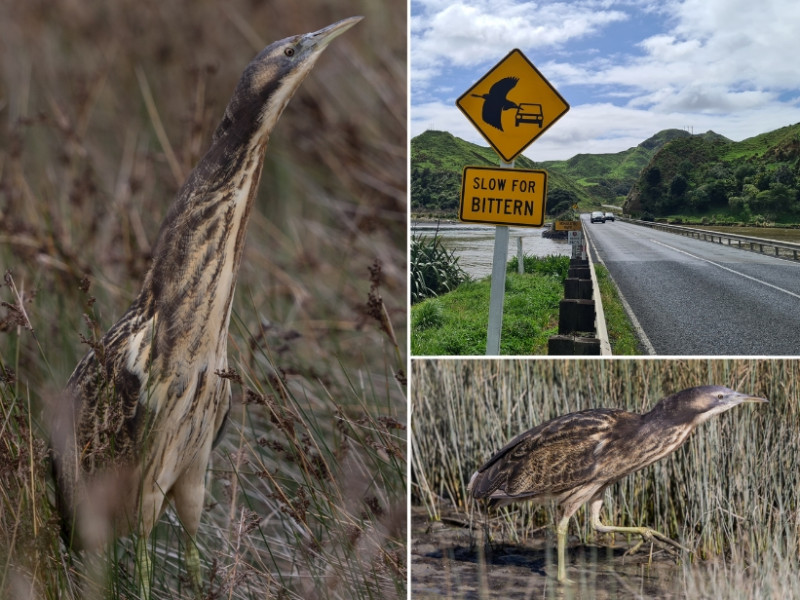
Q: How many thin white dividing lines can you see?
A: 2